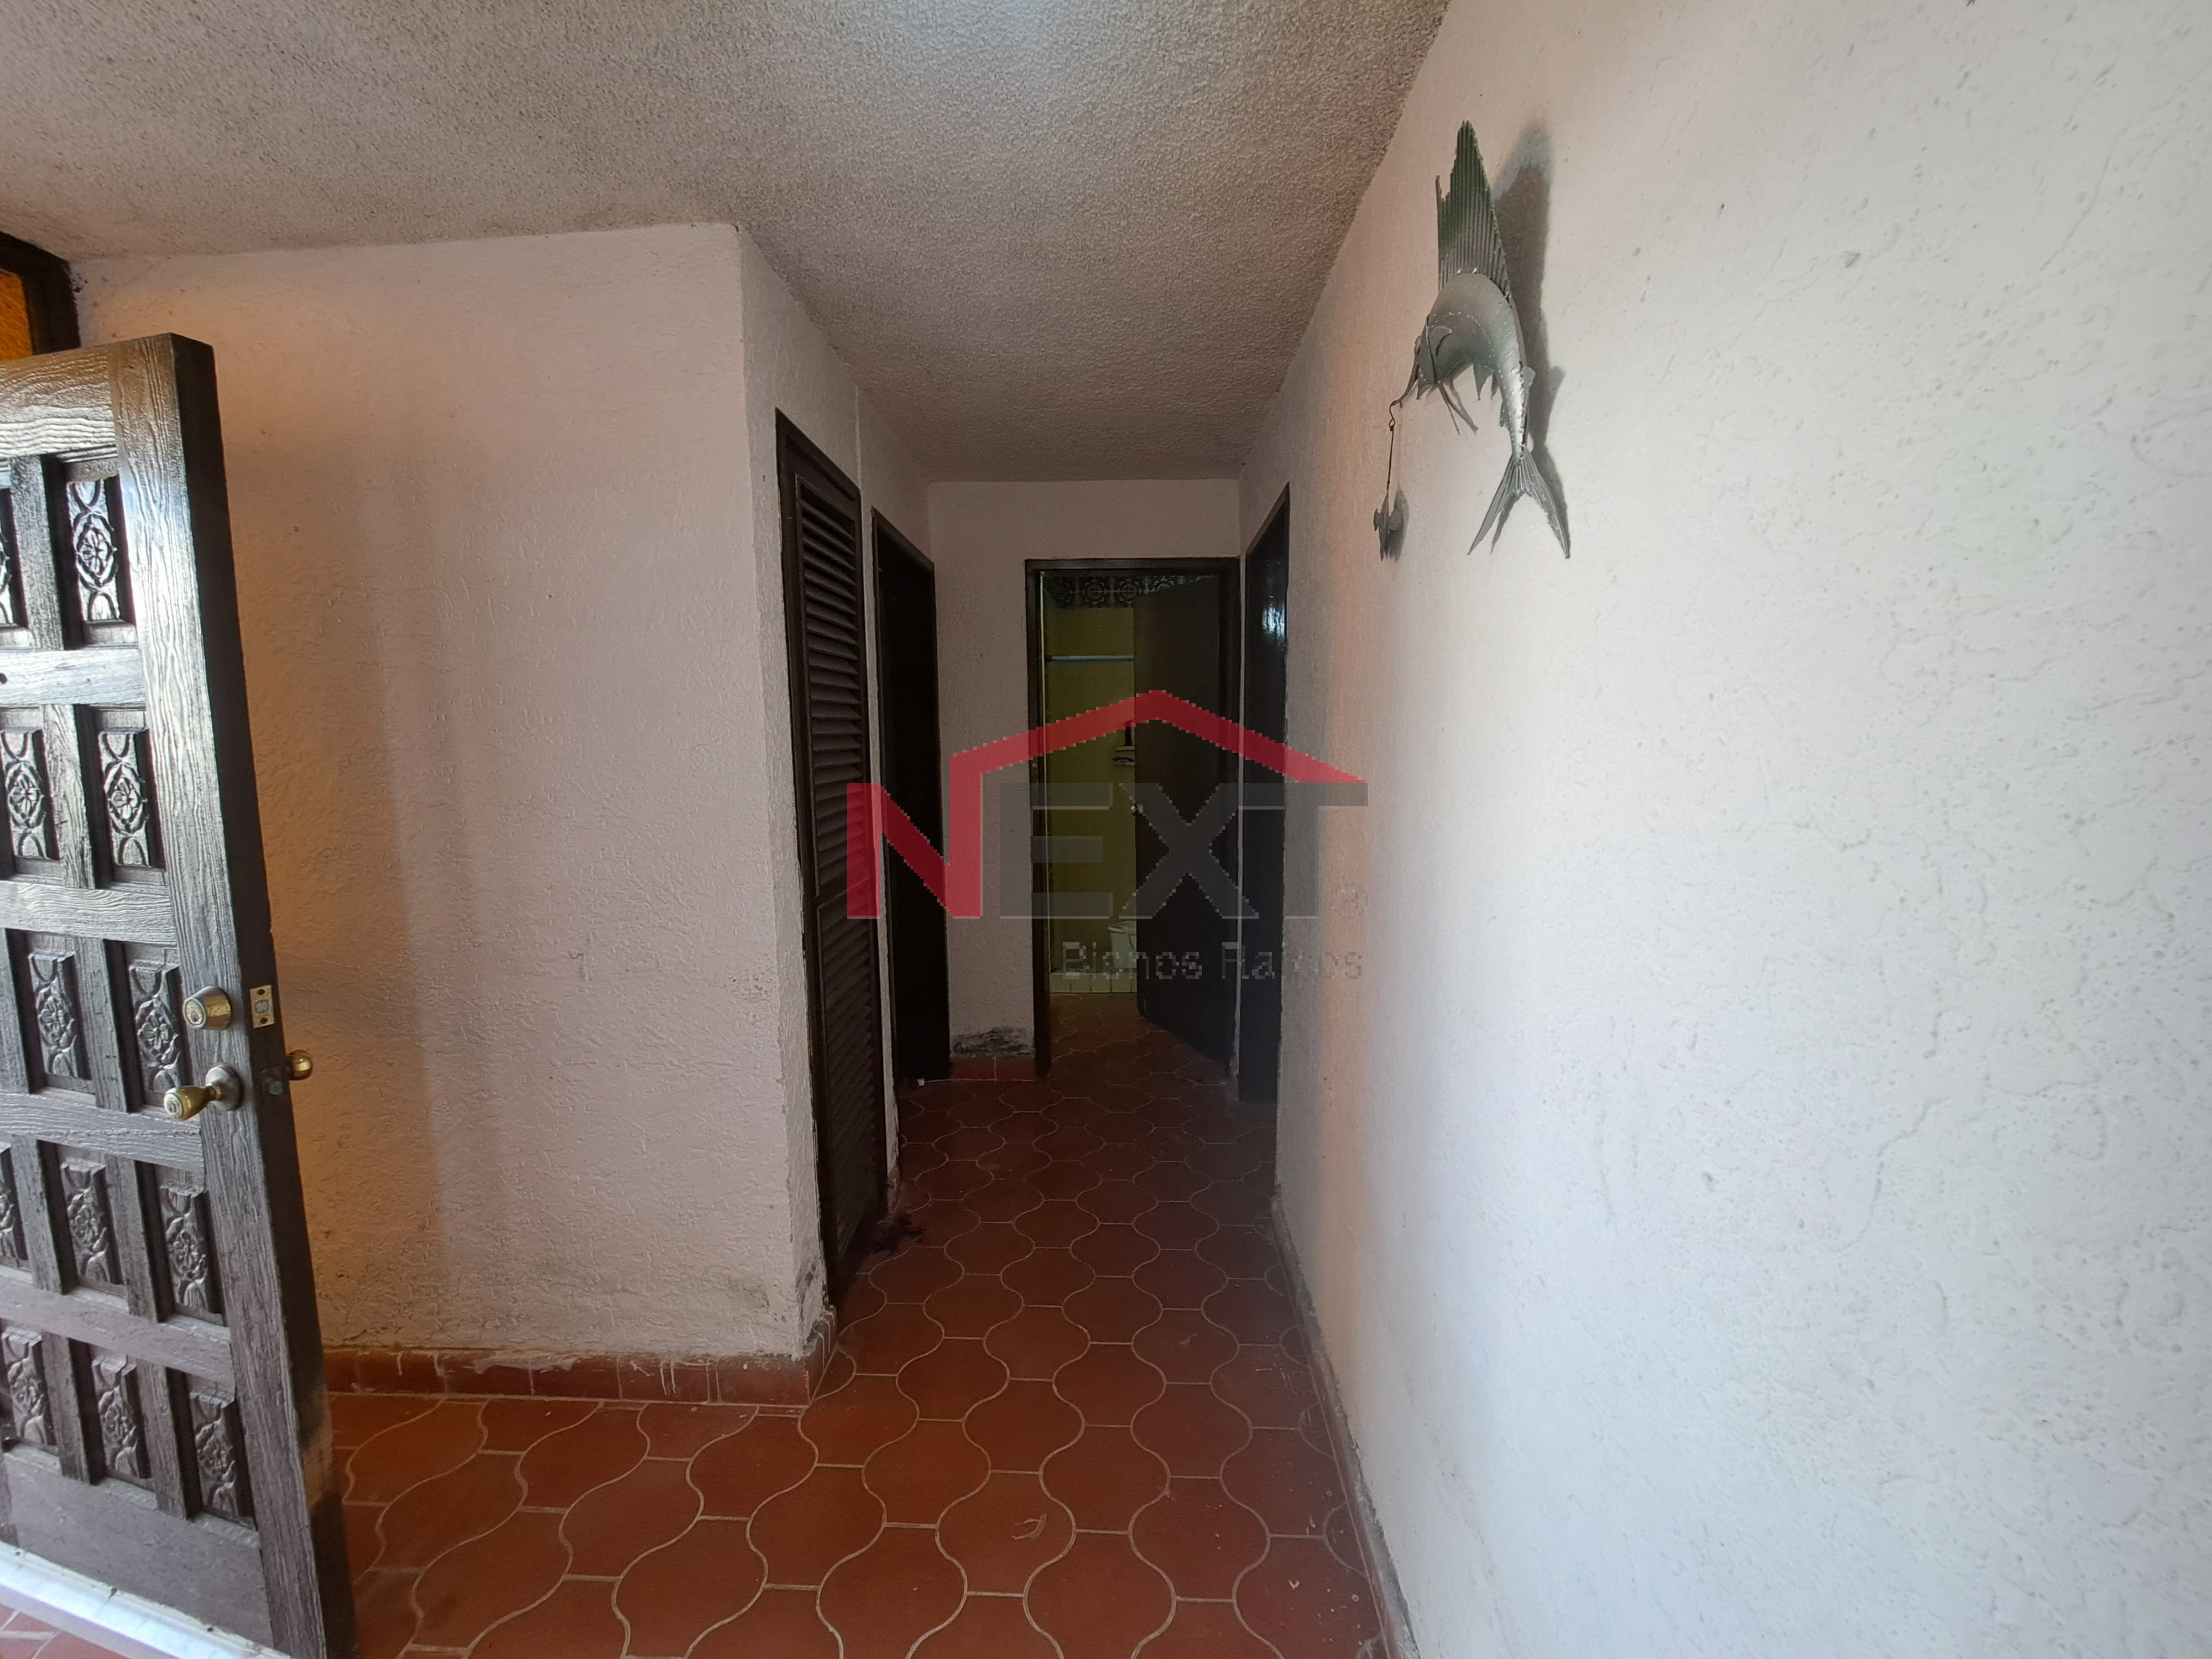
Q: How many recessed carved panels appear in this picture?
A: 12